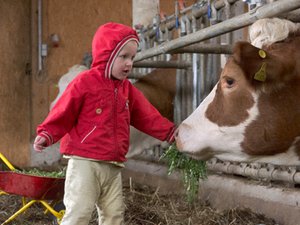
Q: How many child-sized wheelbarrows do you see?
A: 1